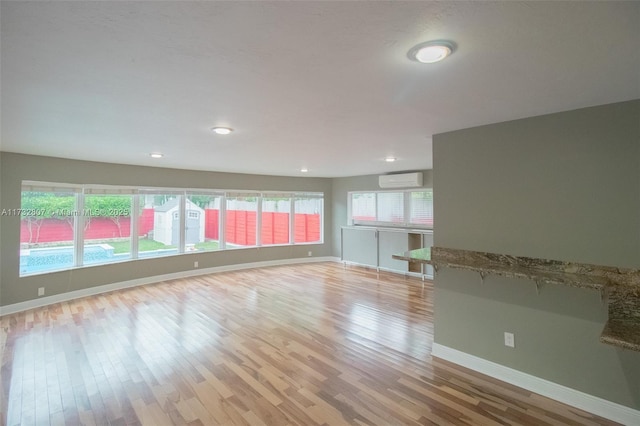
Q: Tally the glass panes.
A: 10